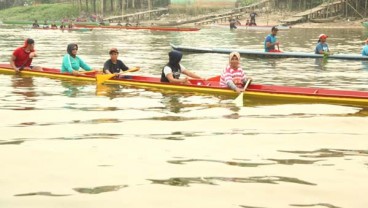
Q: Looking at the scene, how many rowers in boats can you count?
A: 8